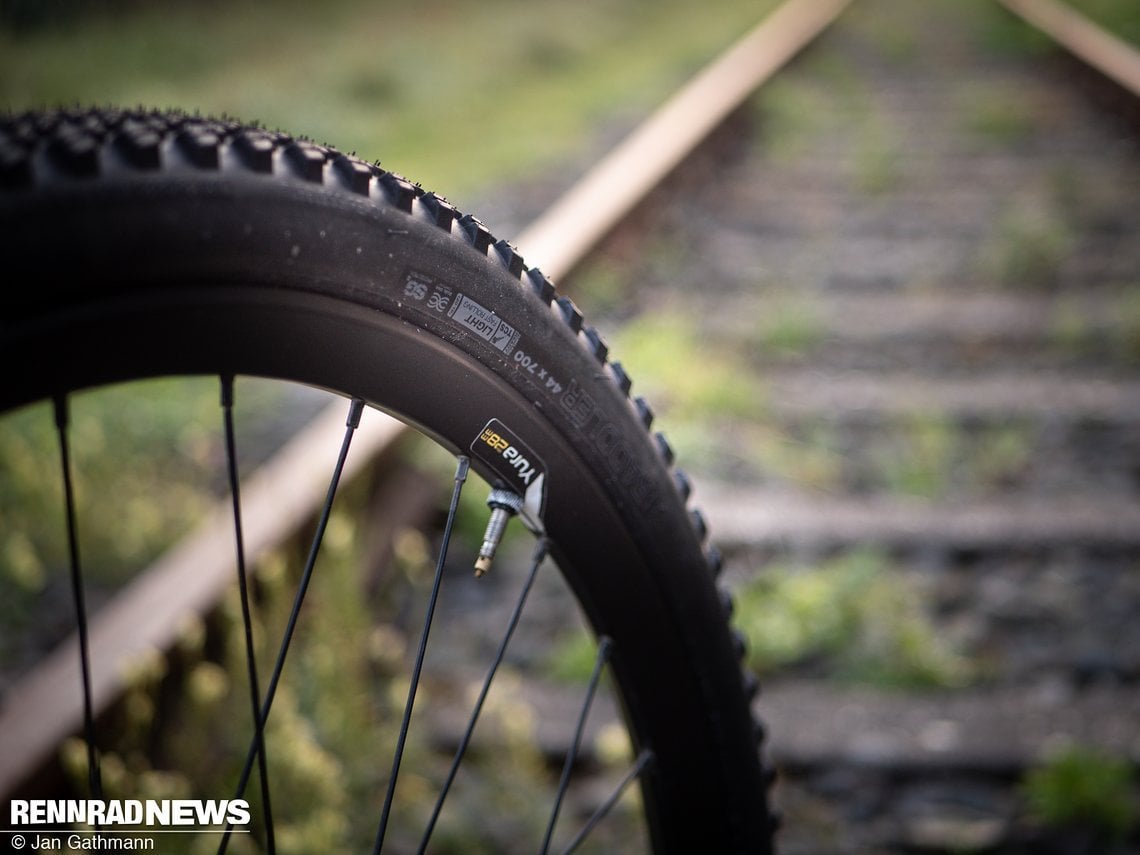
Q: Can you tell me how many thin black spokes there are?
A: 7